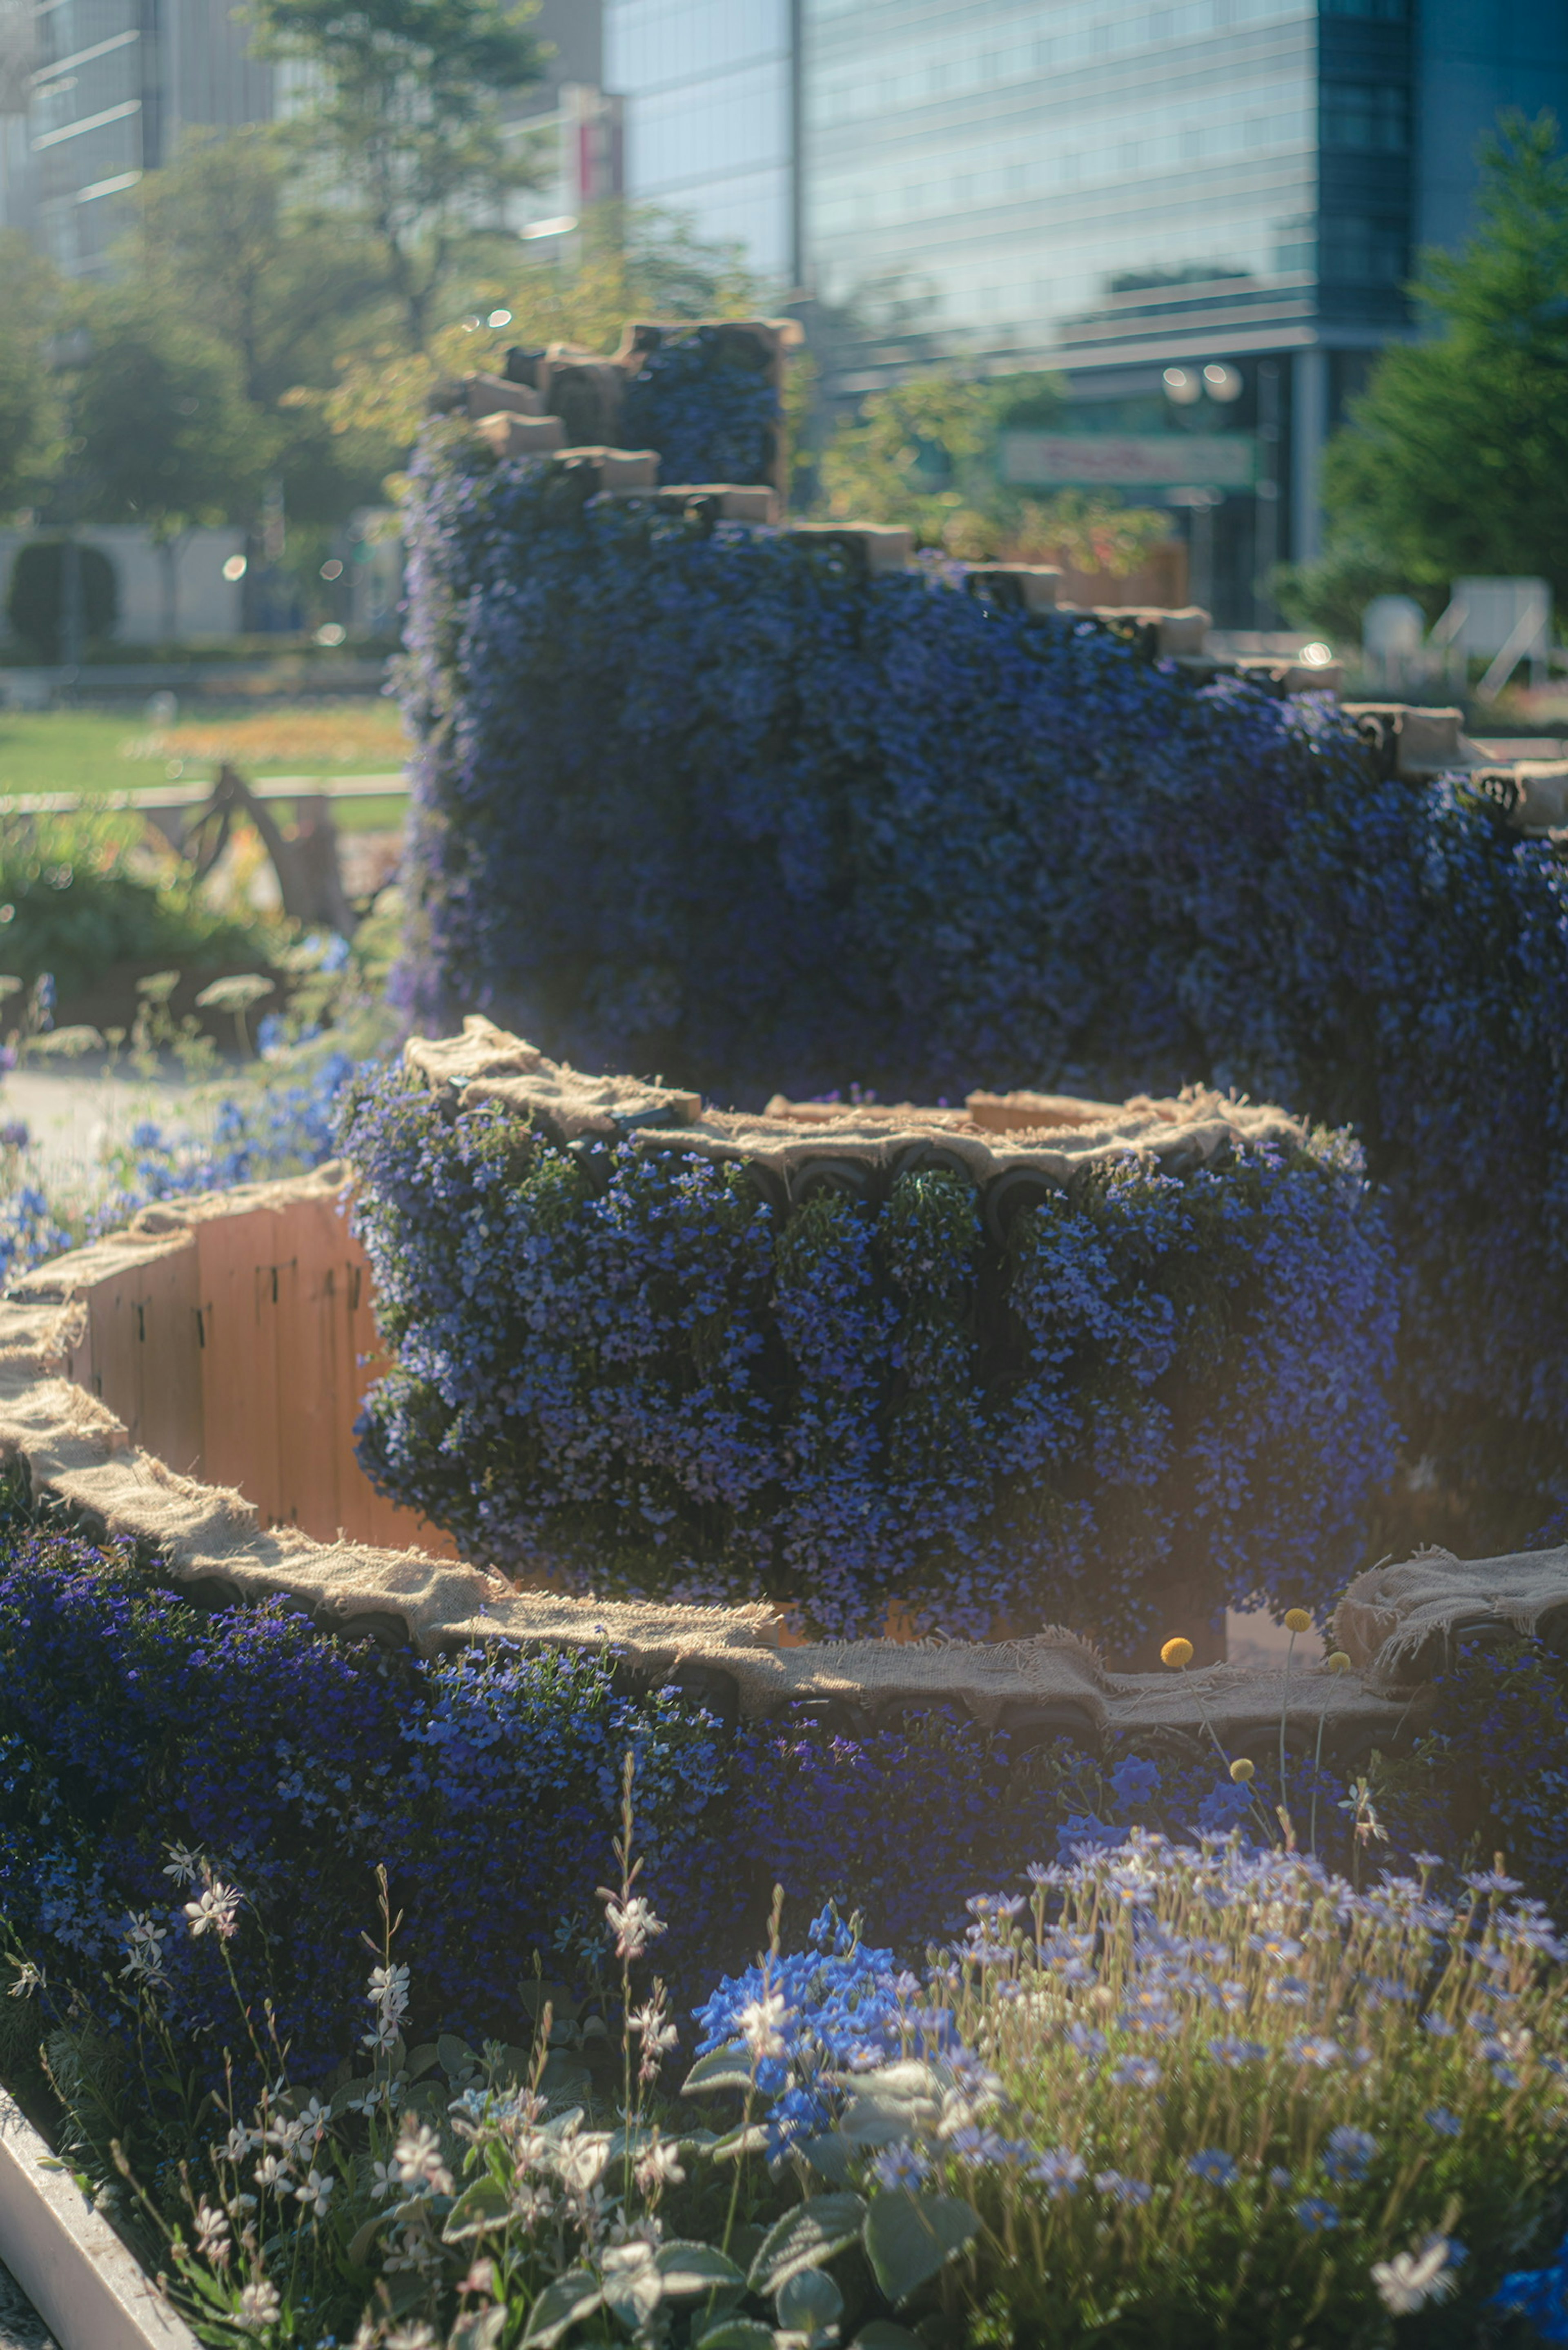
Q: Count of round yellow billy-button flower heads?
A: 4